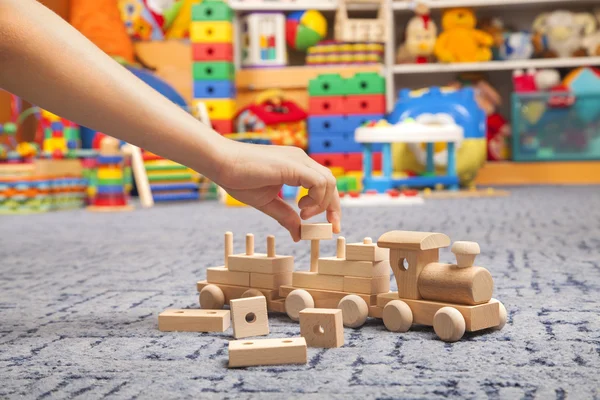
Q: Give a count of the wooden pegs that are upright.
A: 6